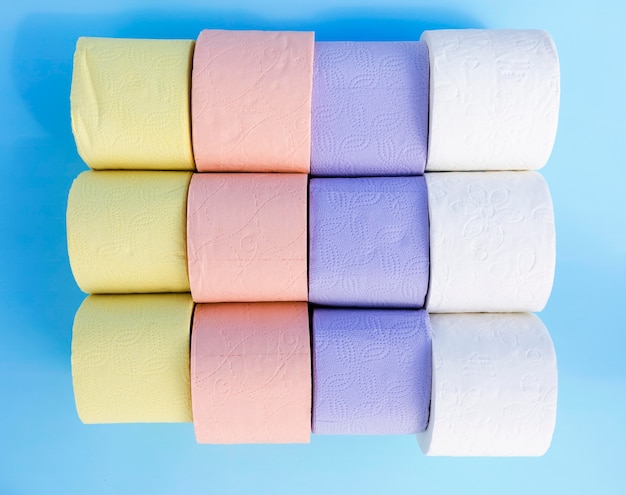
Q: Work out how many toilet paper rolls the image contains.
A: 12